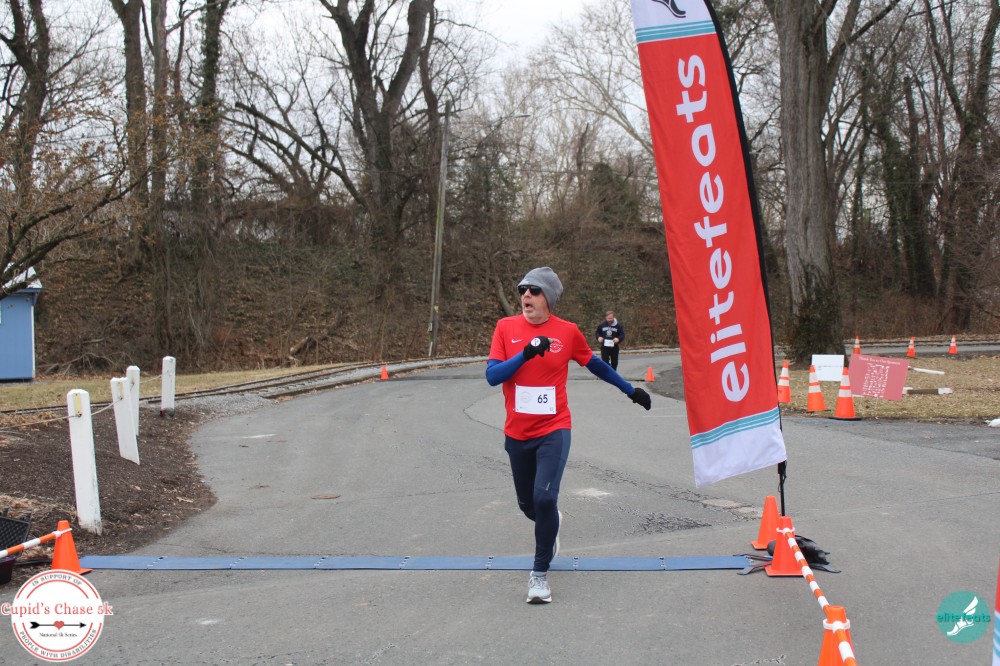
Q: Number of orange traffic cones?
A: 12